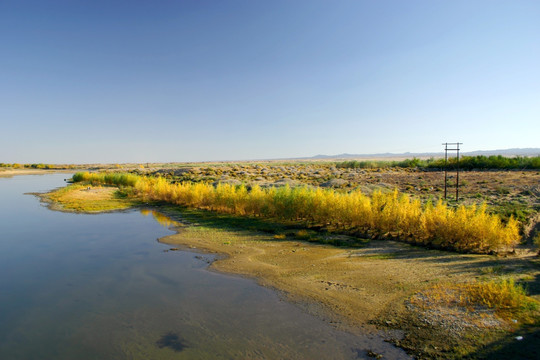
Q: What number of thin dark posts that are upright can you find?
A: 2